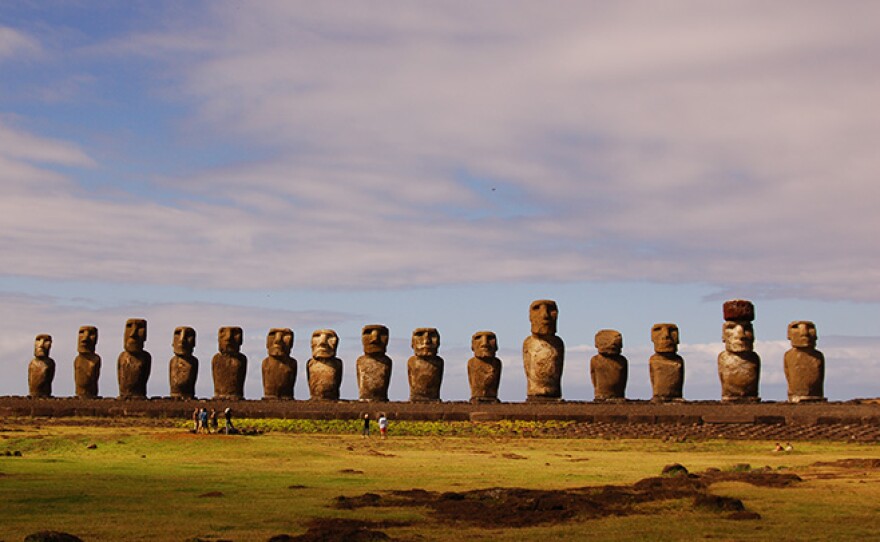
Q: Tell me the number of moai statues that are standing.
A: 15